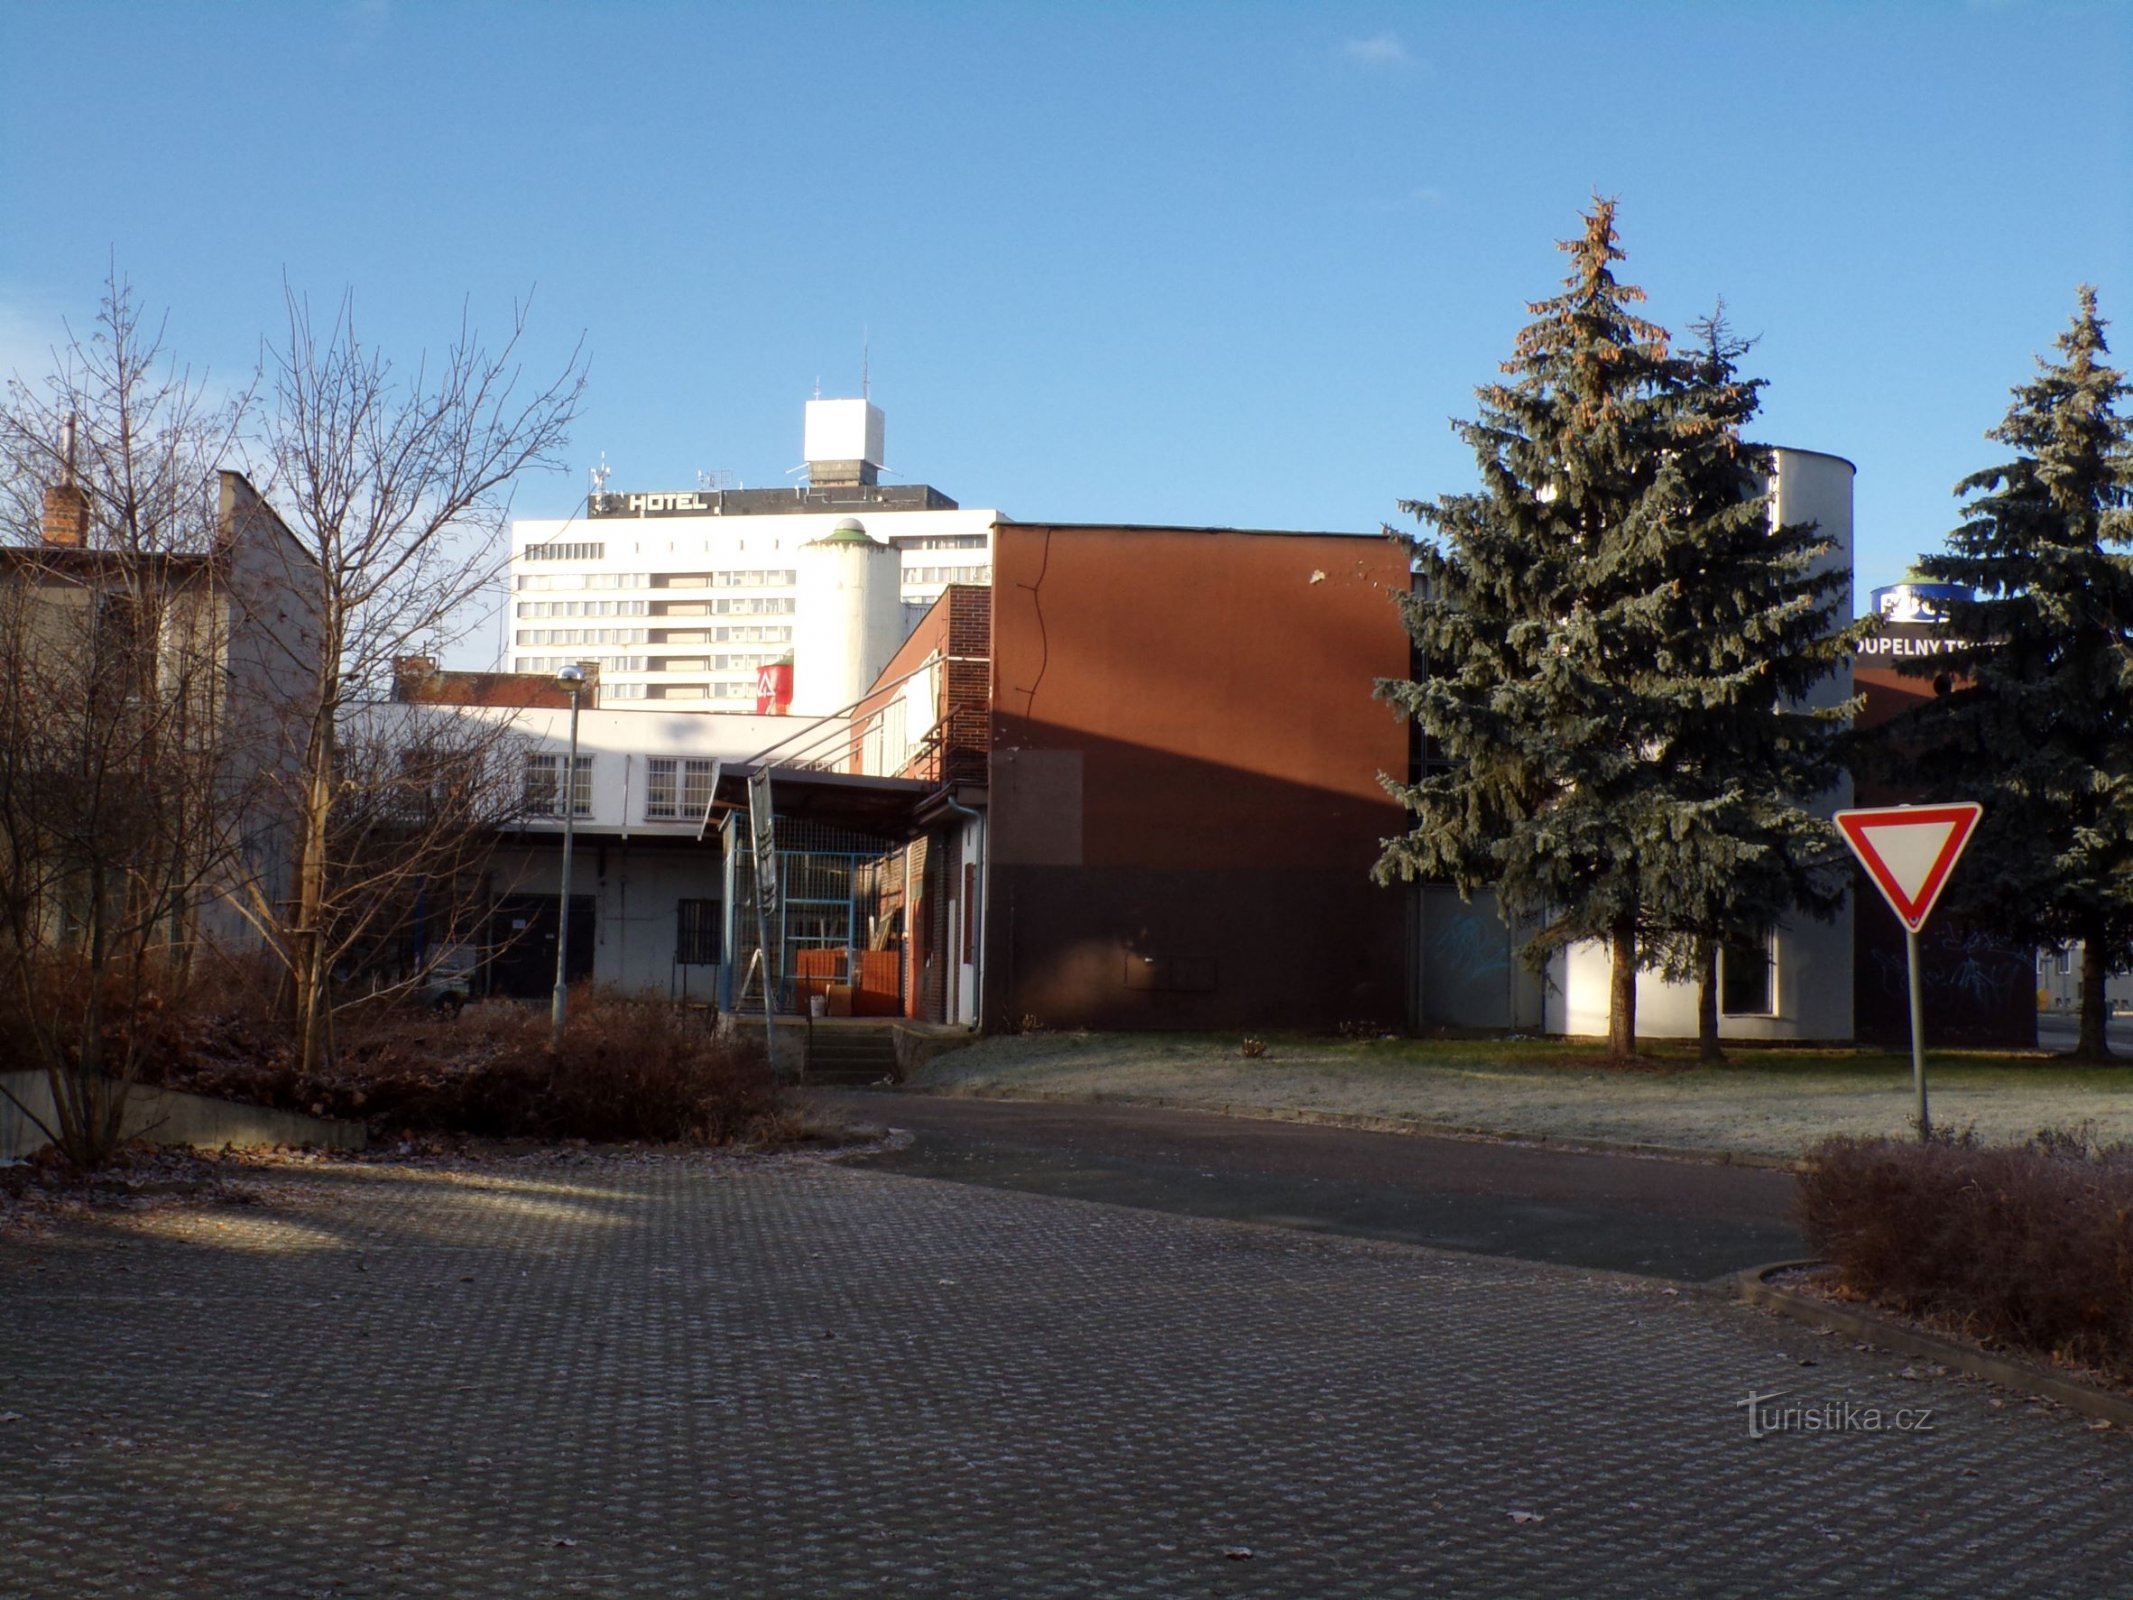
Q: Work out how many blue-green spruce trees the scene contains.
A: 3